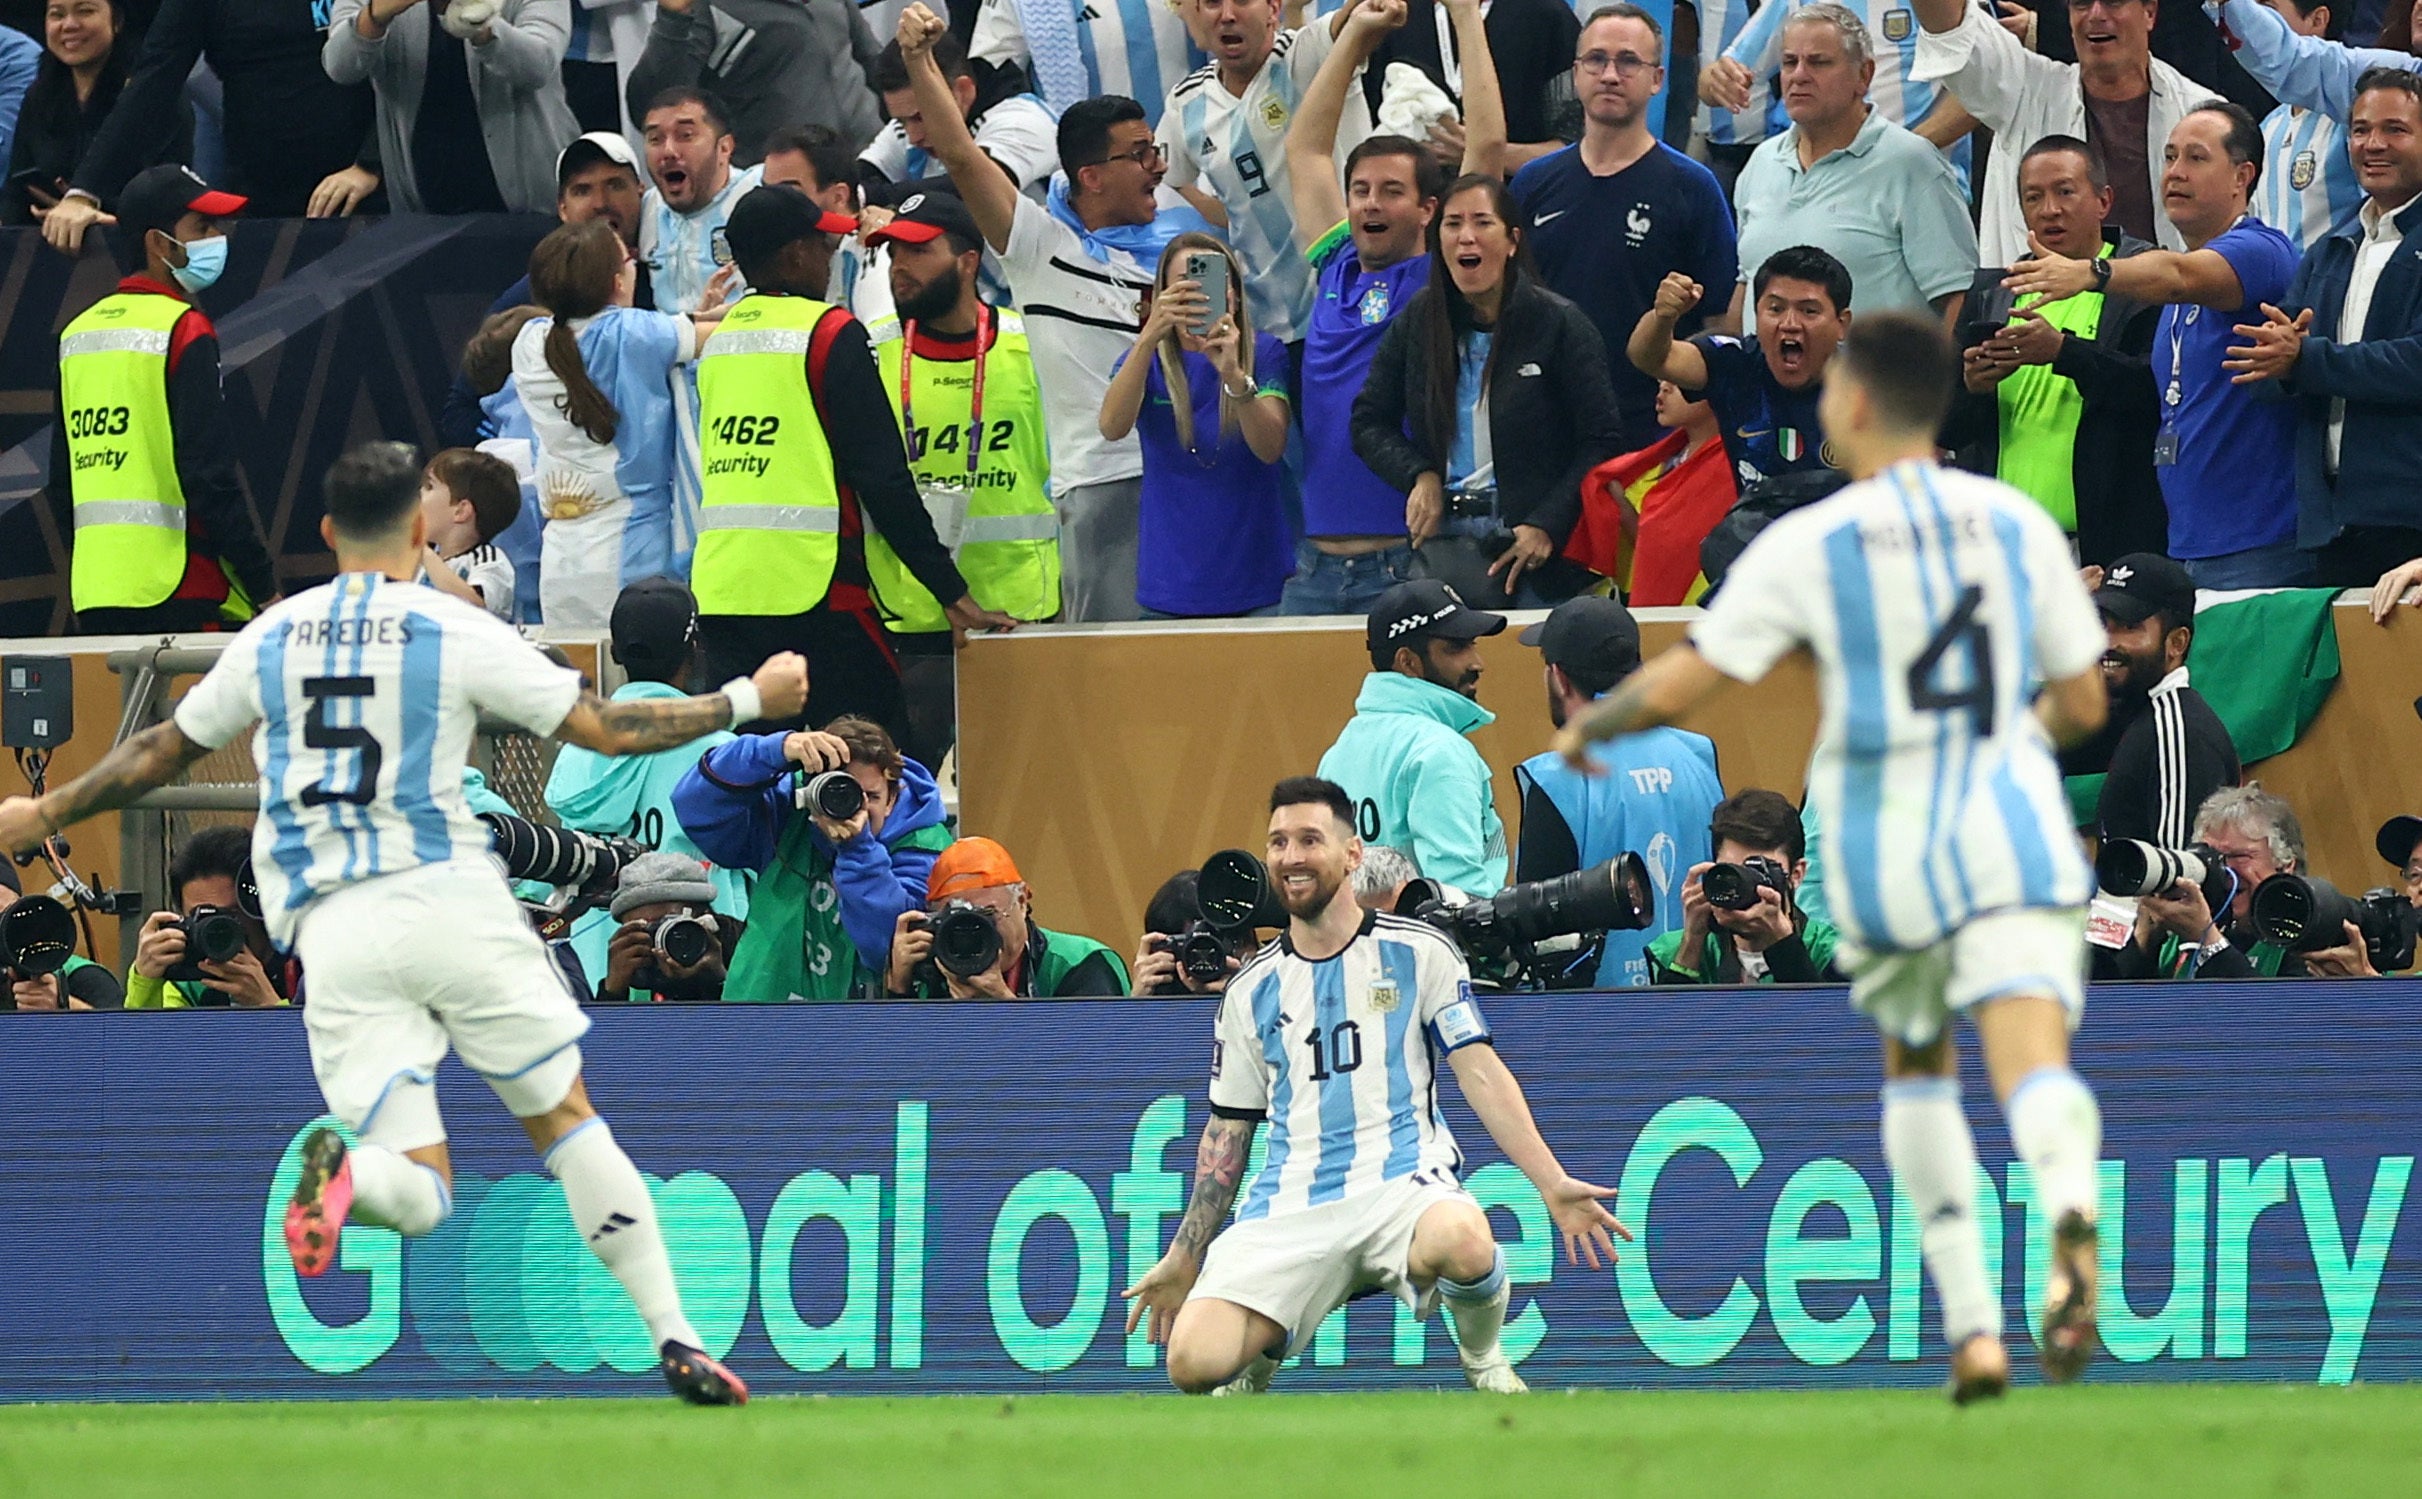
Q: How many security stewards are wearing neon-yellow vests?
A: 3